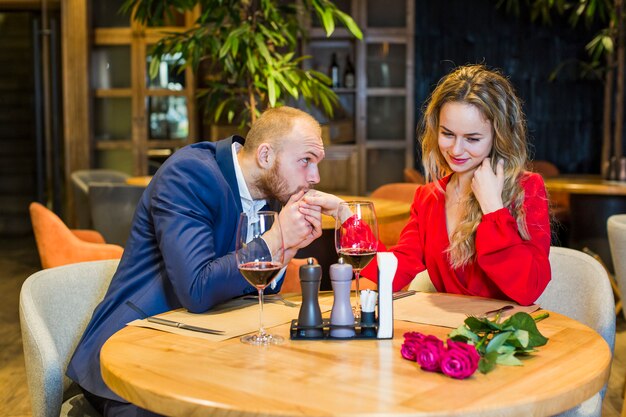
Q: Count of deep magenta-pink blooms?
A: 3